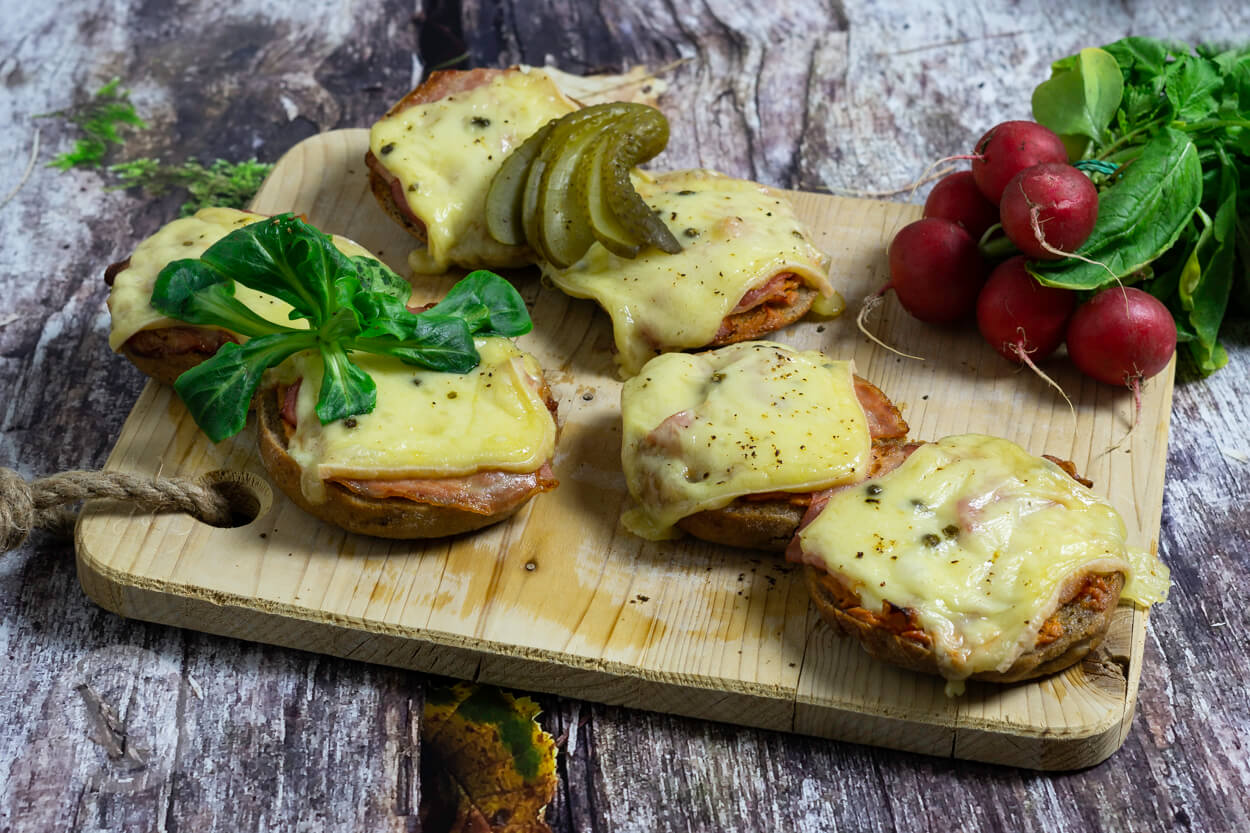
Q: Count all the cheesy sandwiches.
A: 6